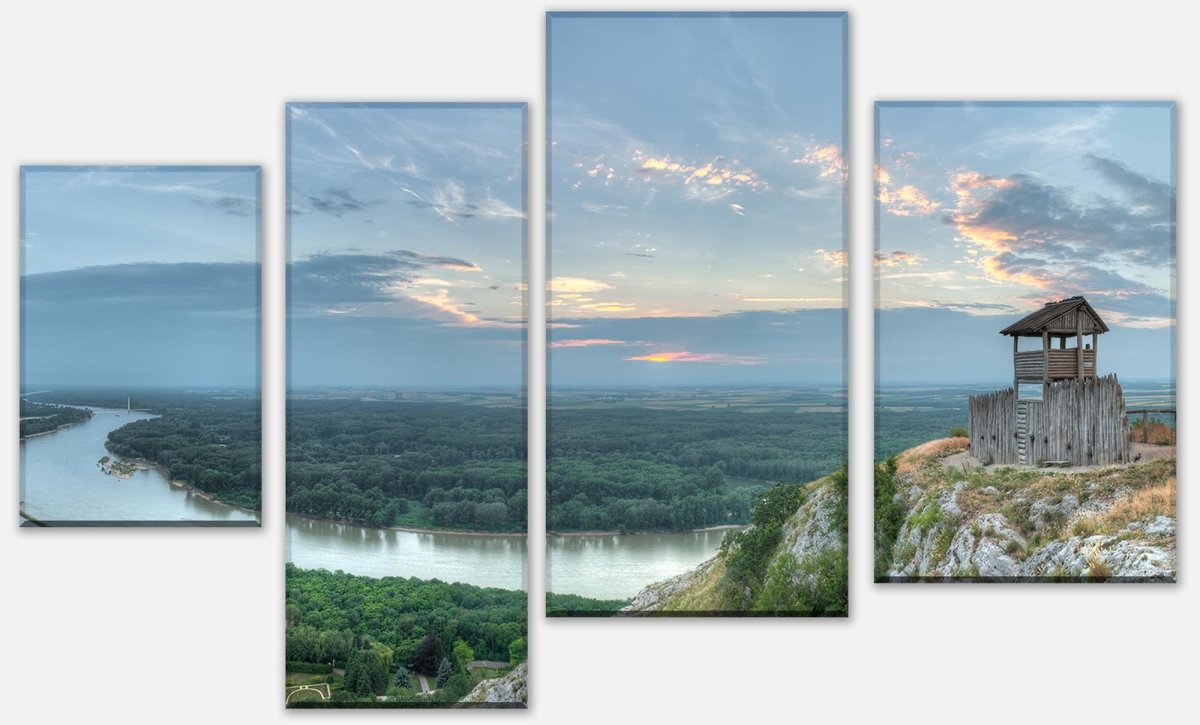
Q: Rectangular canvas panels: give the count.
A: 4